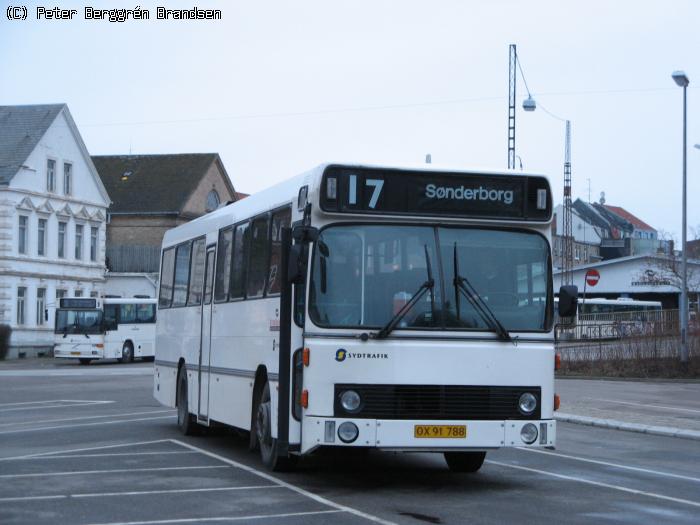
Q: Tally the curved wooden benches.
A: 0